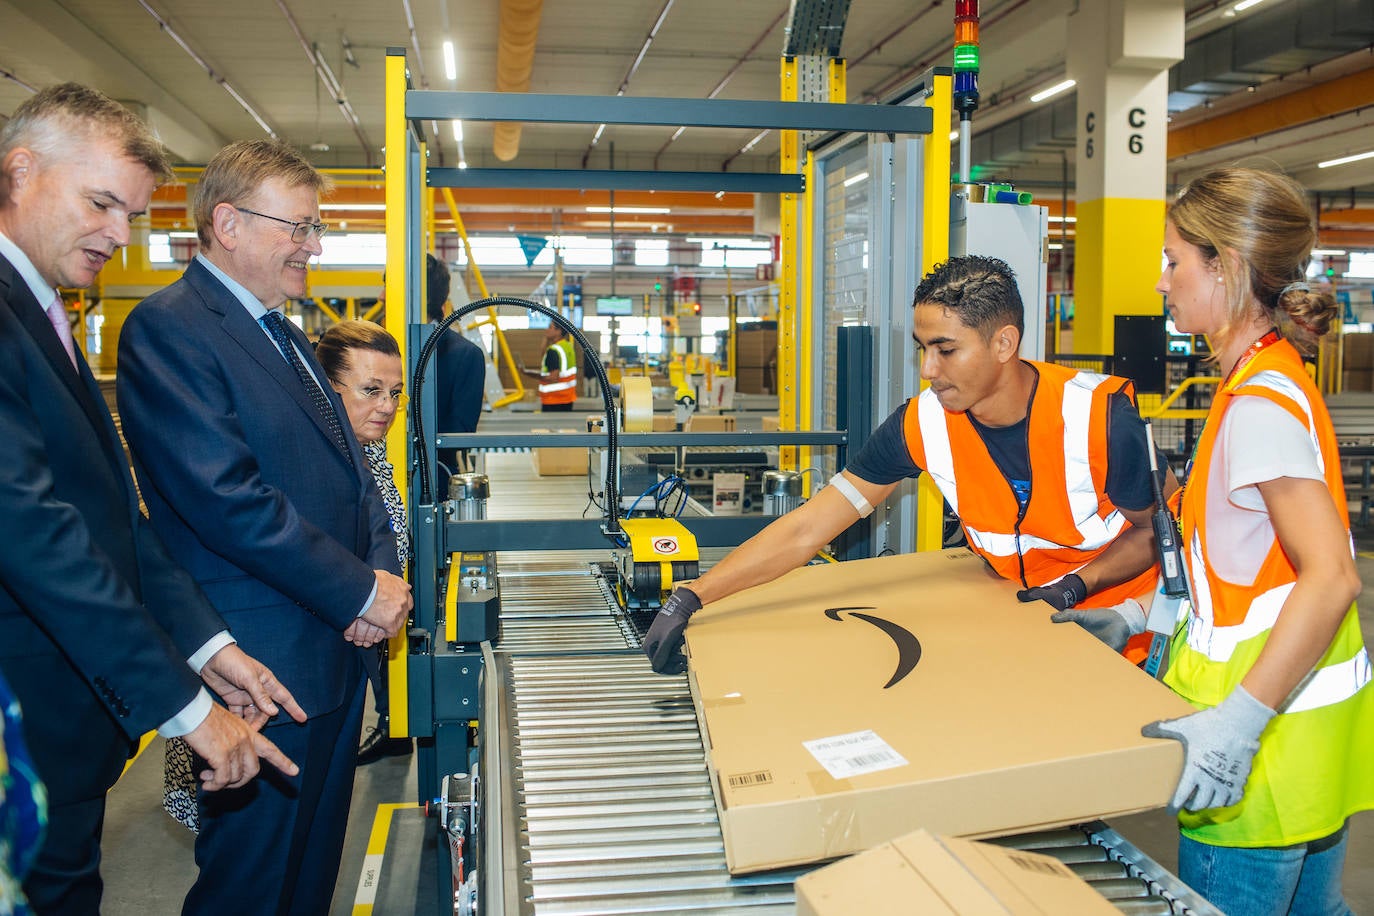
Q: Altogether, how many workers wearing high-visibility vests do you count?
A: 3